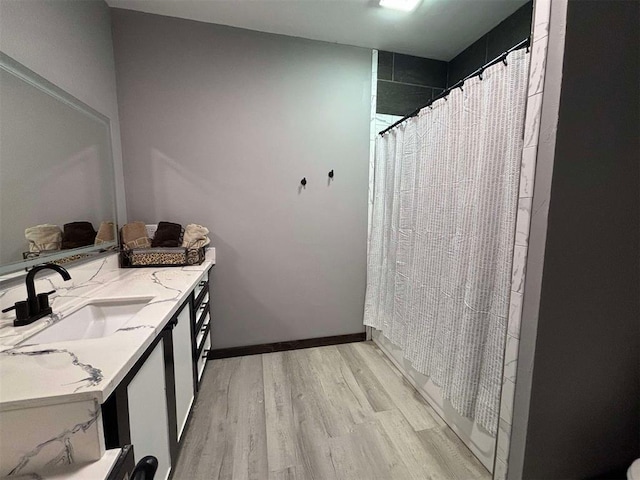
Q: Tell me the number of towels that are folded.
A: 3